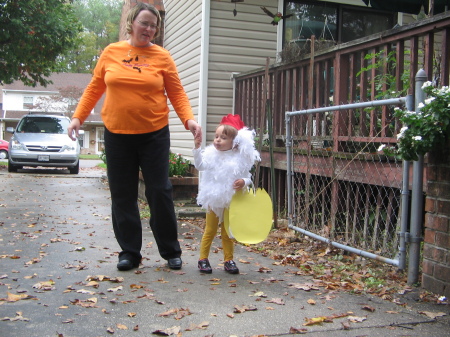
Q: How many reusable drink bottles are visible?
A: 0